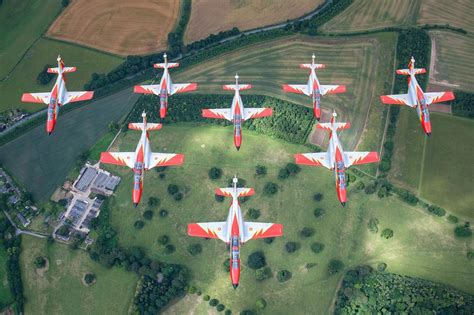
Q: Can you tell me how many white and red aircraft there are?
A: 8